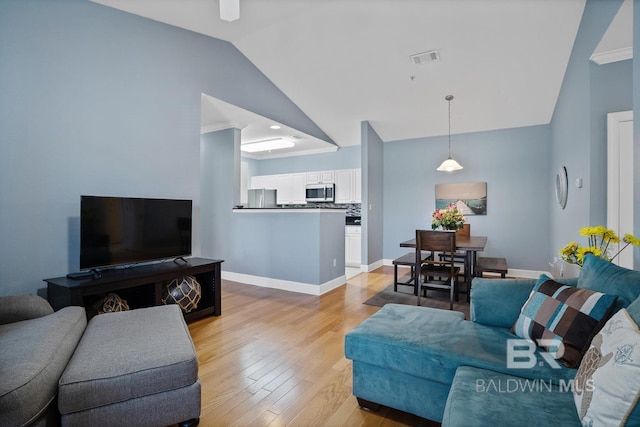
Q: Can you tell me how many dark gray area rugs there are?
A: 1